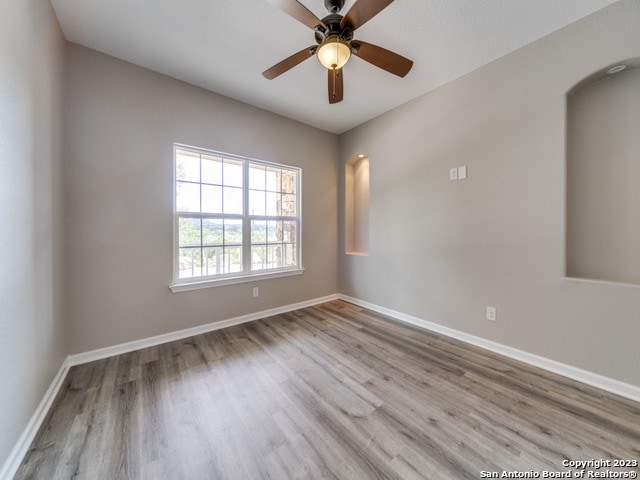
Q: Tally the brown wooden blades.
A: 5